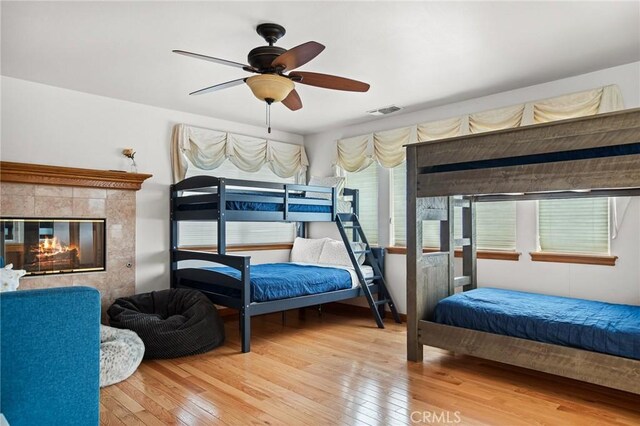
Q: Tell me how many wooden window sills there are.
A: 3